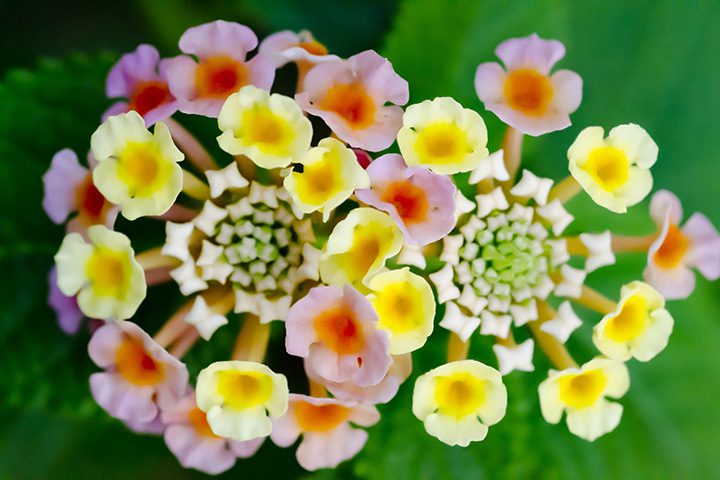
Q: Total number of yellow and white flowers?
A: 12